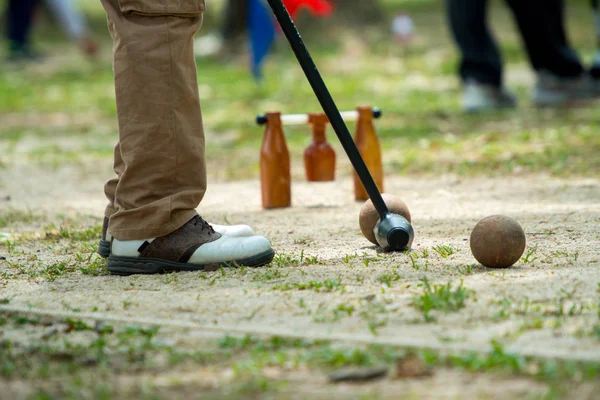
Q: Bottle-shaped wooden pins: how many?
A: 3